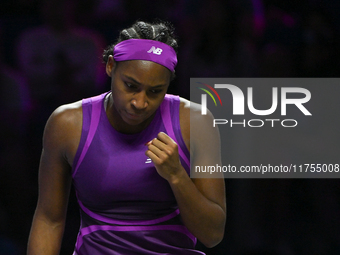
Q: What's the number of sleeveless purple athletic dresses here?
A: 1